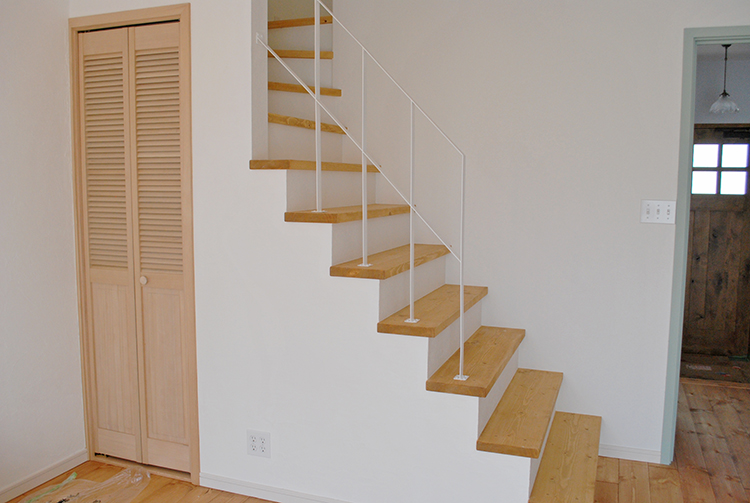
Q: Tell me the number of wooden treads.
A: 11